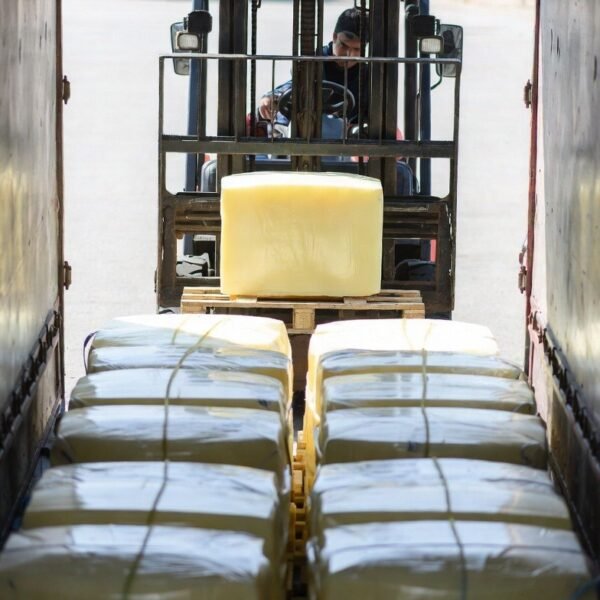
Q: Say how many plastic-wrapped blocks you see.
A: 13